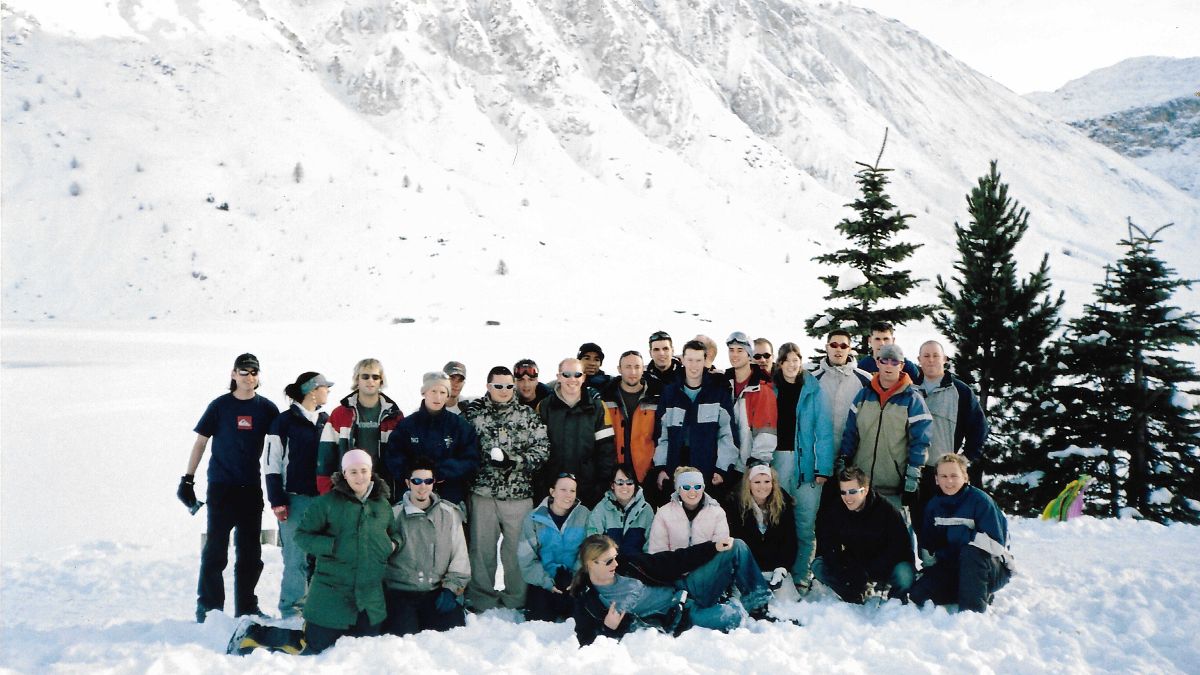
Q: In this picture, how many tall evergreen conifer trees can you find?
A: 3